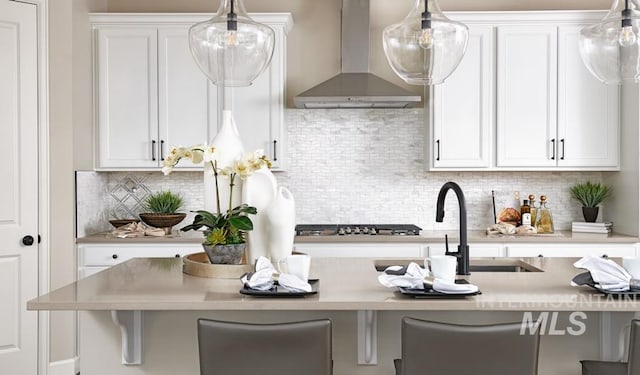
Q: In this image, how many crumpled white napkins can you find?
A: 3